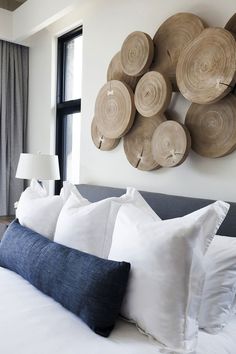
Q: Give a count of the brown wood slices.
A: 11